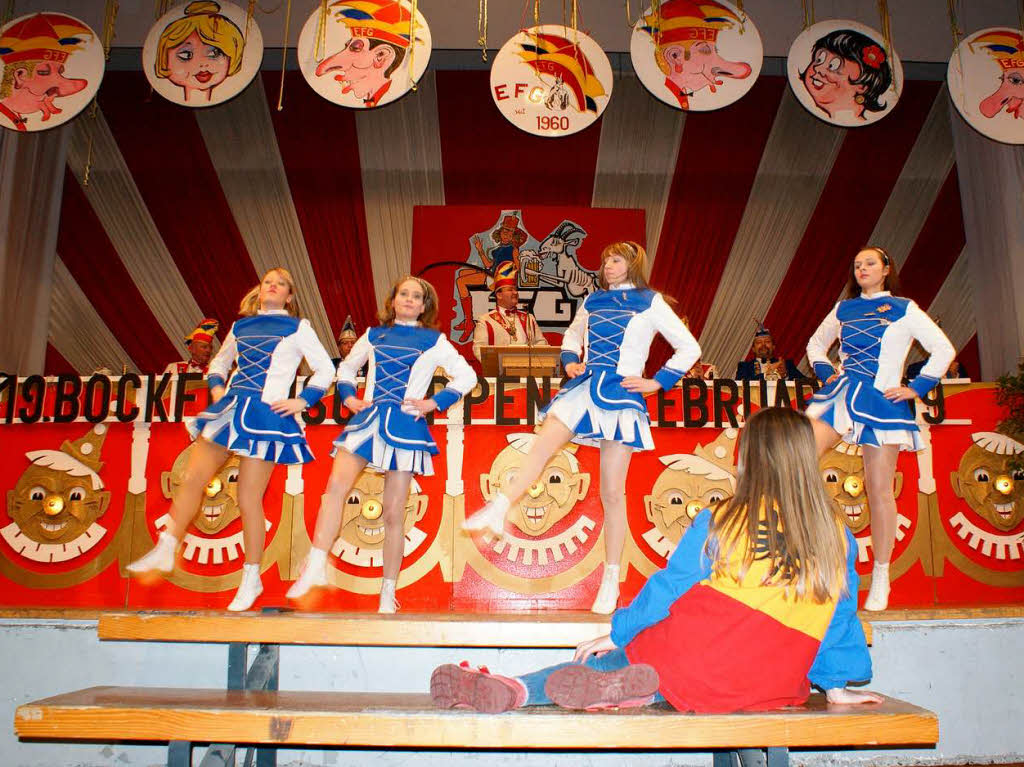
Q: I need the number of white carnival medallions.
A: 7